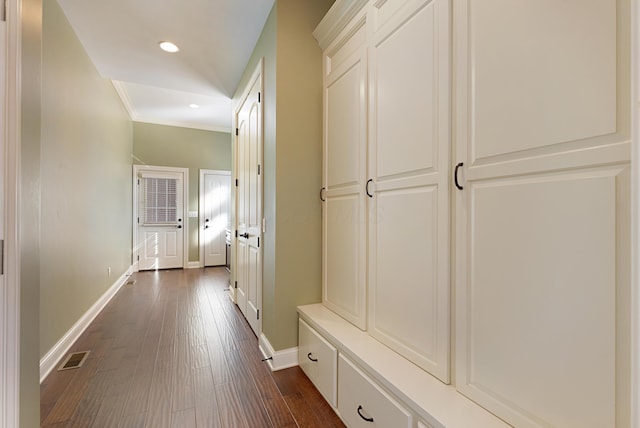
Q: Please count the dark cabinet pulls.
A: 5